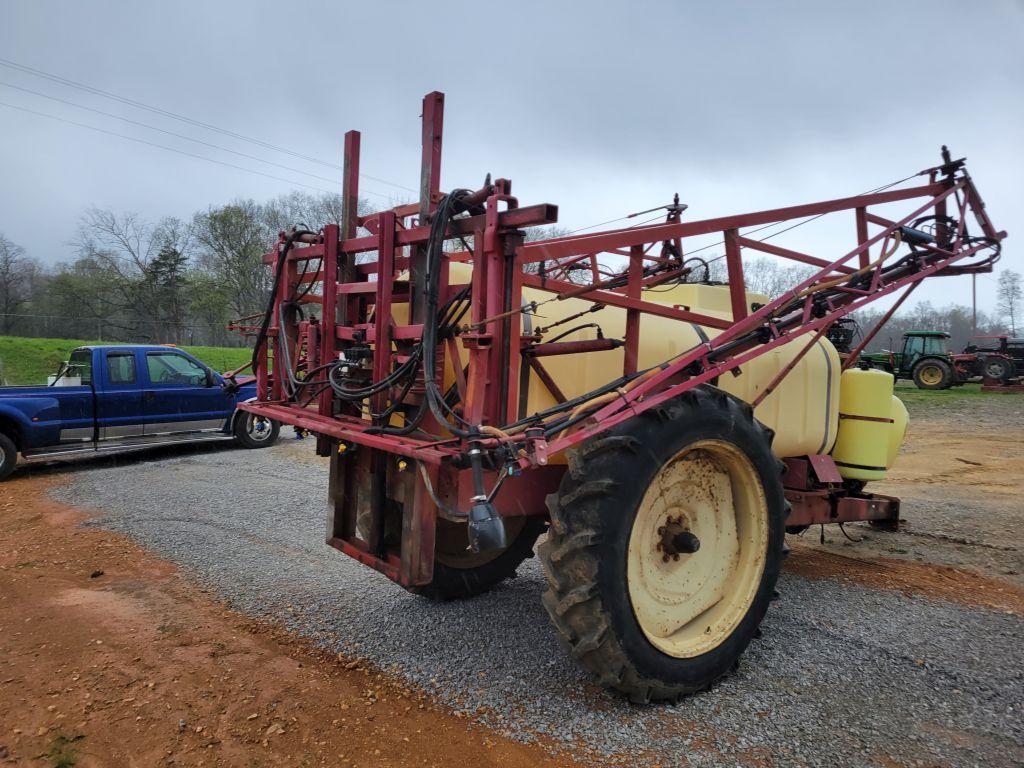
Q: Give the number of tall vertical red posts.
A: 2